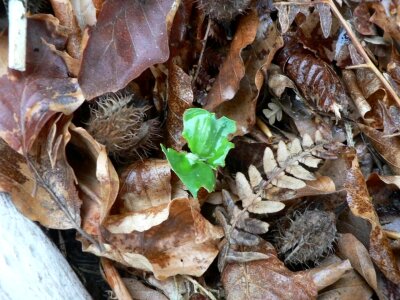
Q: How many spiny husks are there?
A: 3